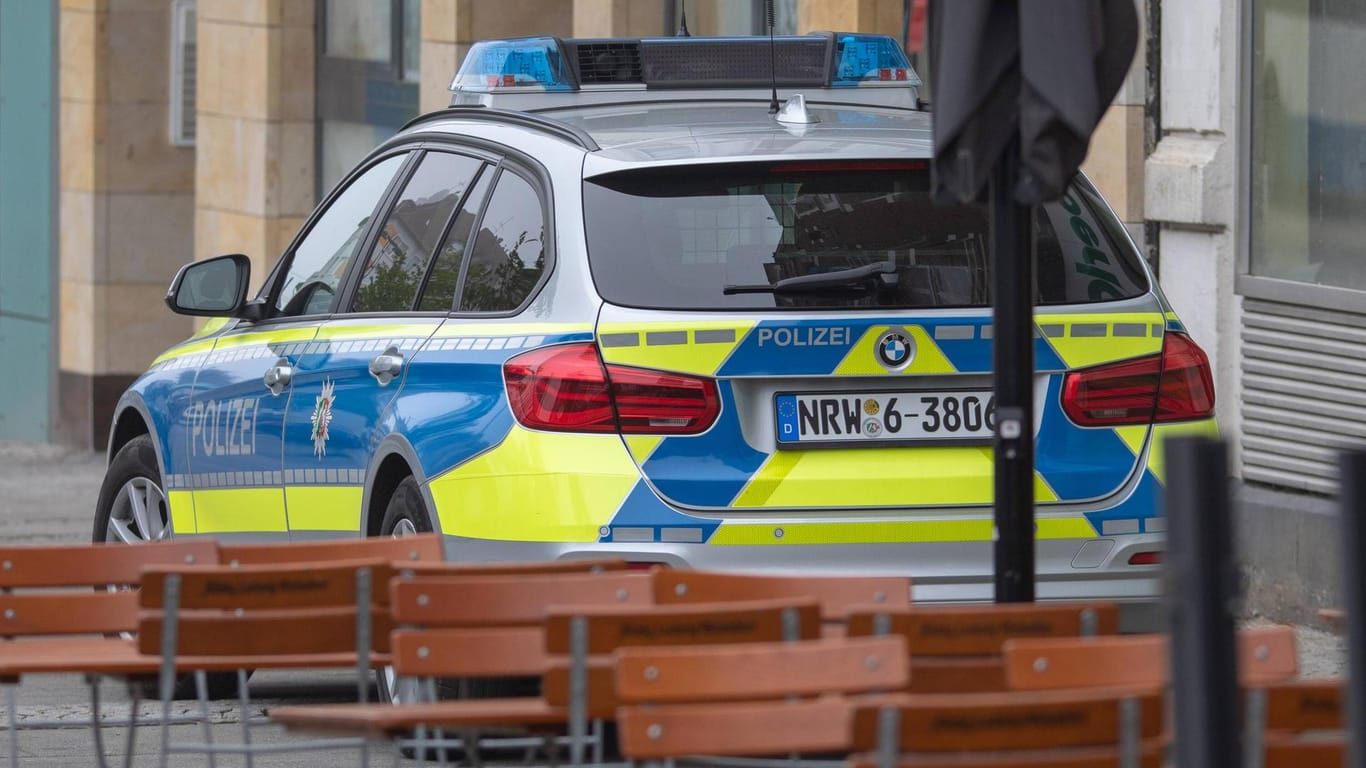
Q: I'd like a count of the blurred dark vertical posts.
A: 2